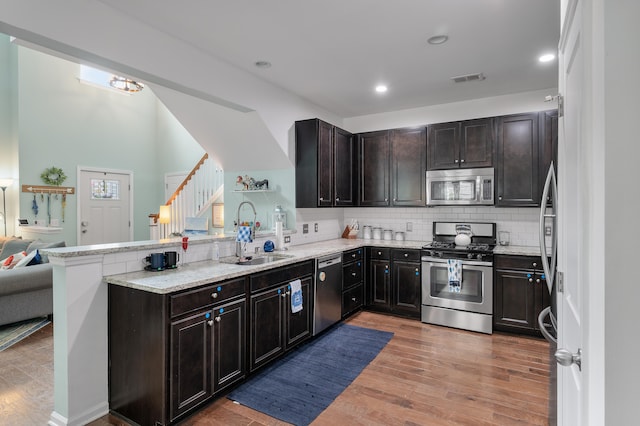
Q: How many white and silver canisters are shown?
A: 4